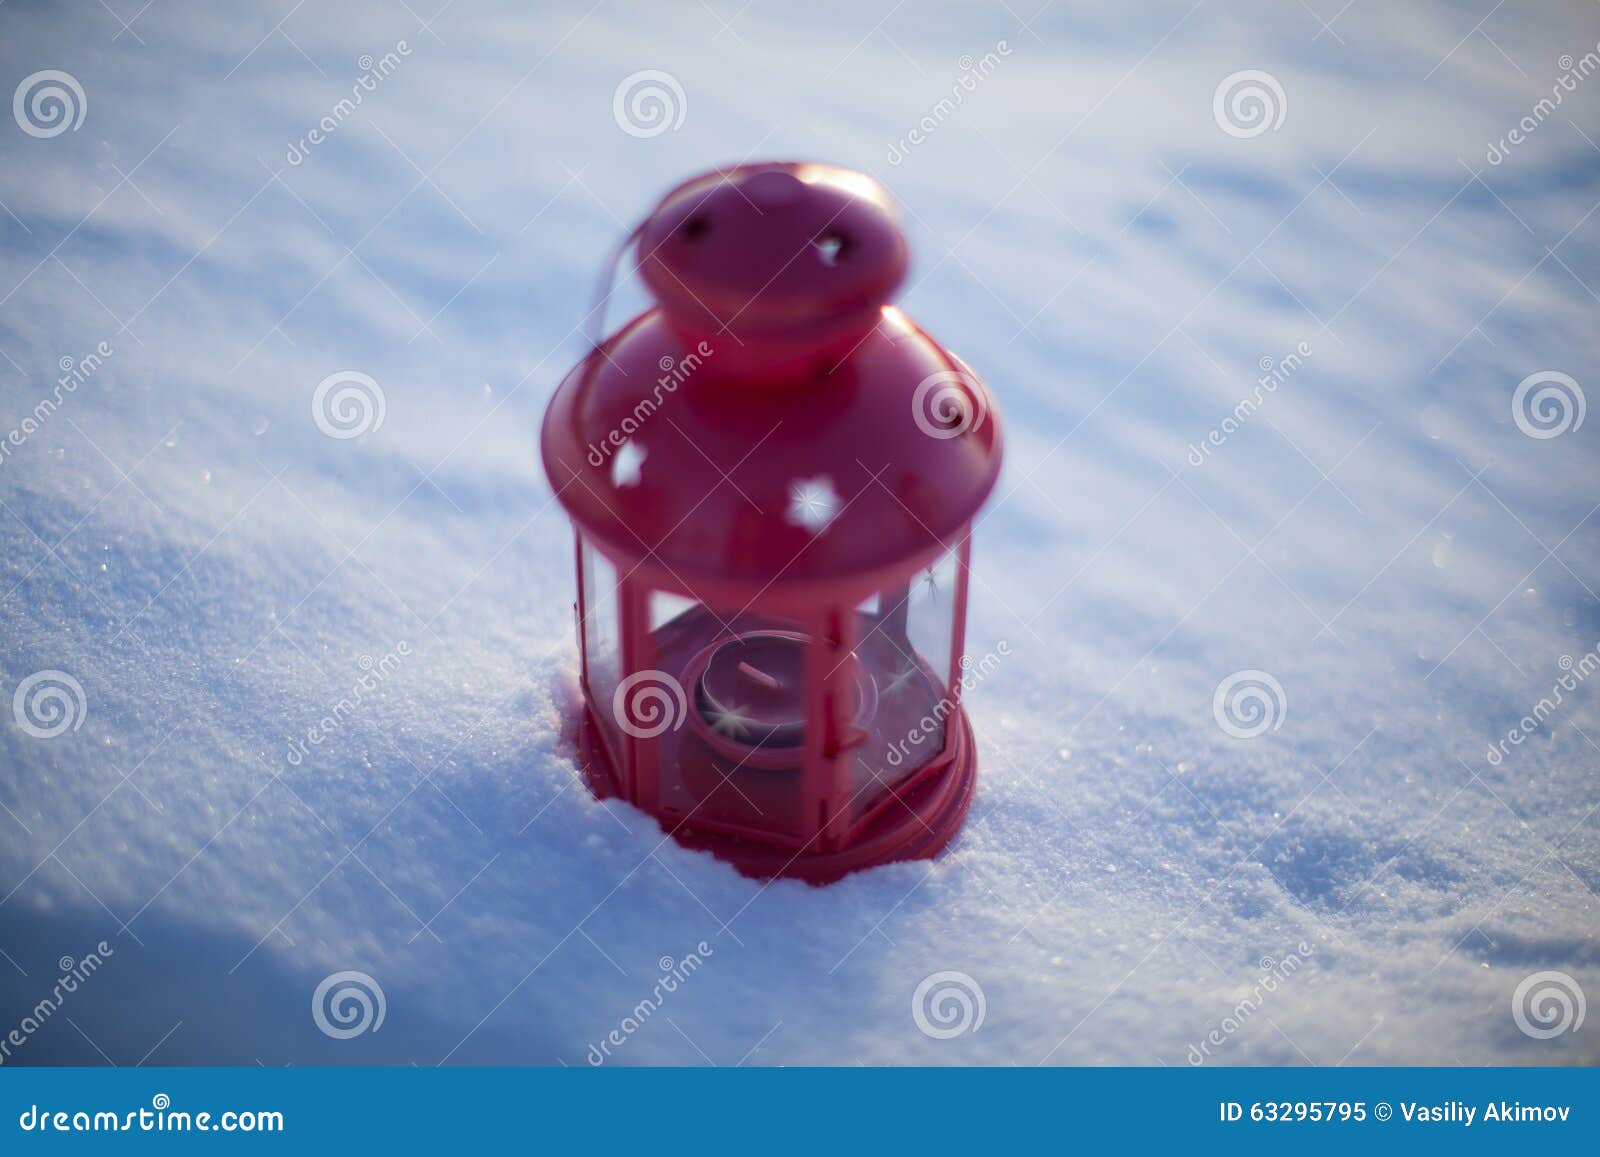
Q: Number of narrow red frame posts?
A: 4